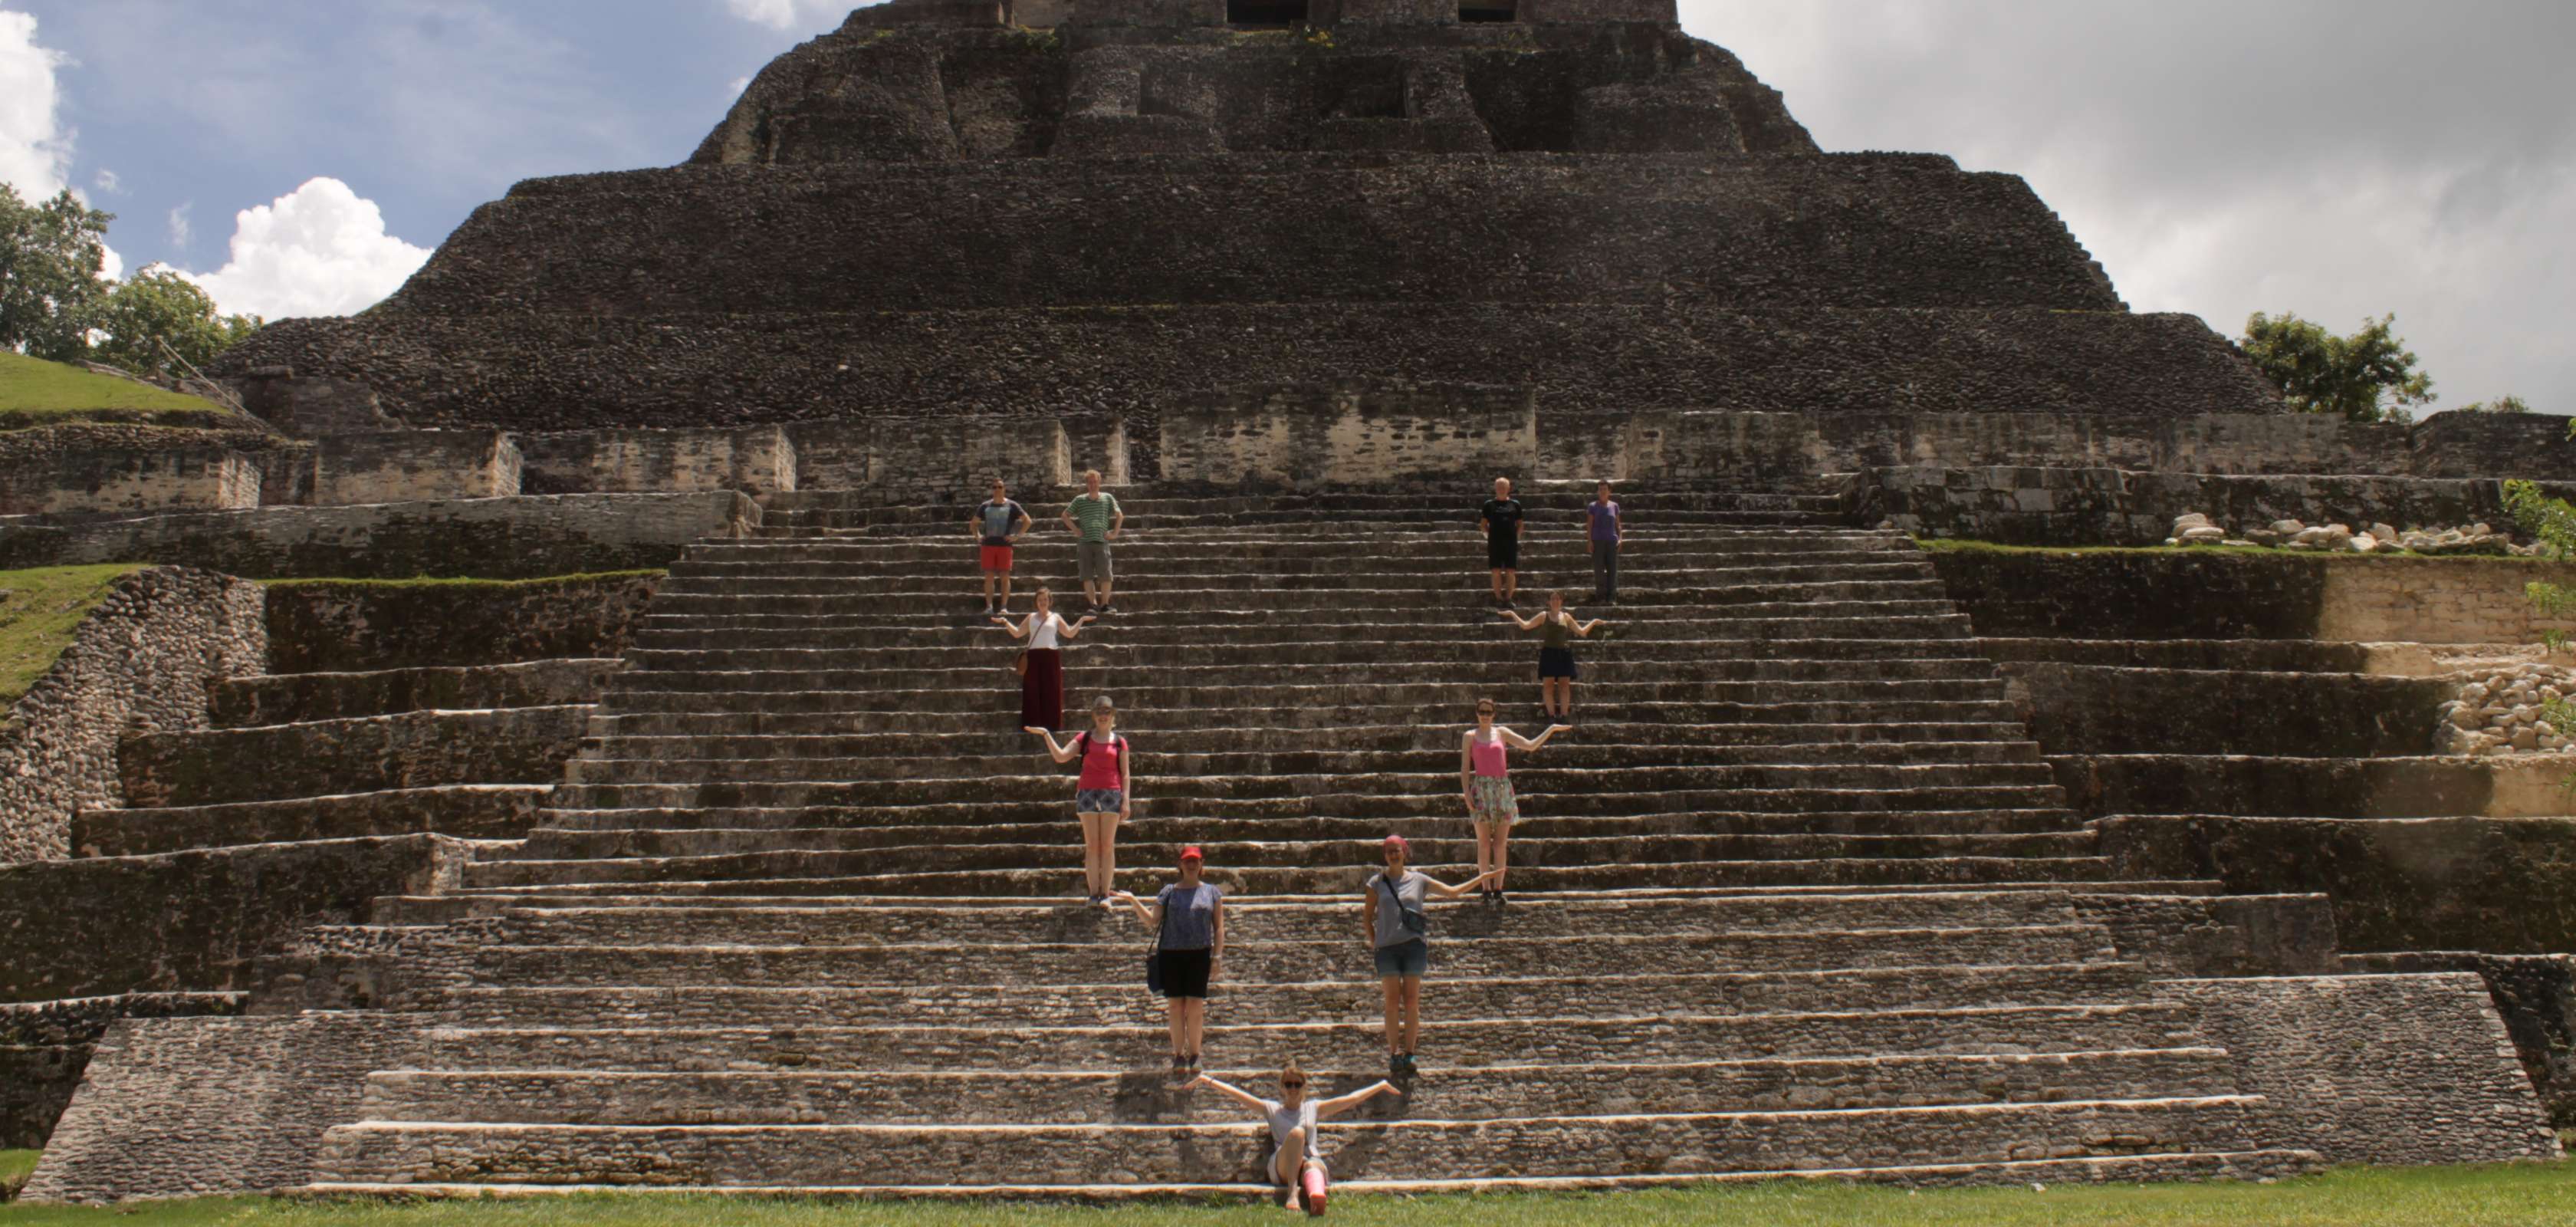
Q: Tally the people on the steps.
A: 11